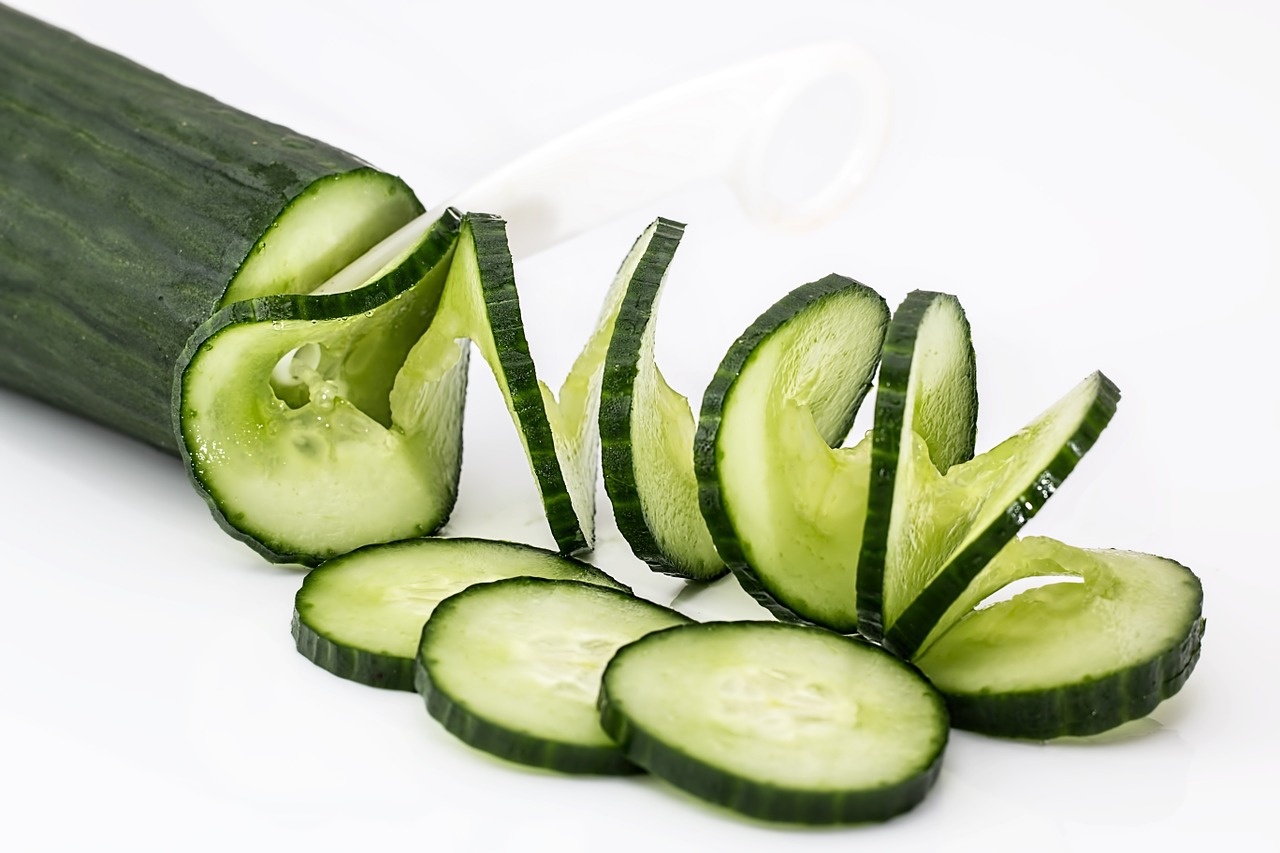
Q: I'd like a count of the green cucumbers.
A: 1